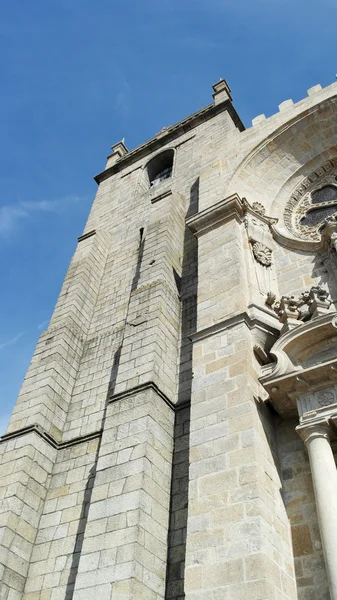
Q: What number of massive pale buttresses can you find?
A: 3